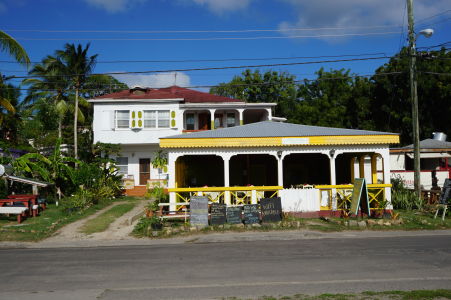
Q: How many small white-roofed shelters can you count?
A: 1